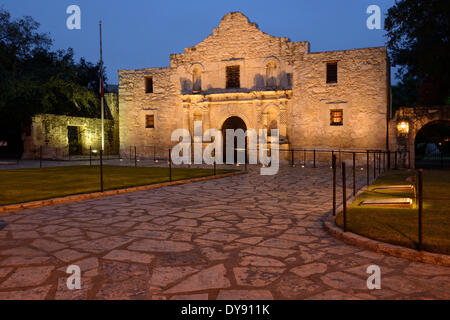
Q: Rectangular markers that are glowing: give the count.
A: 2